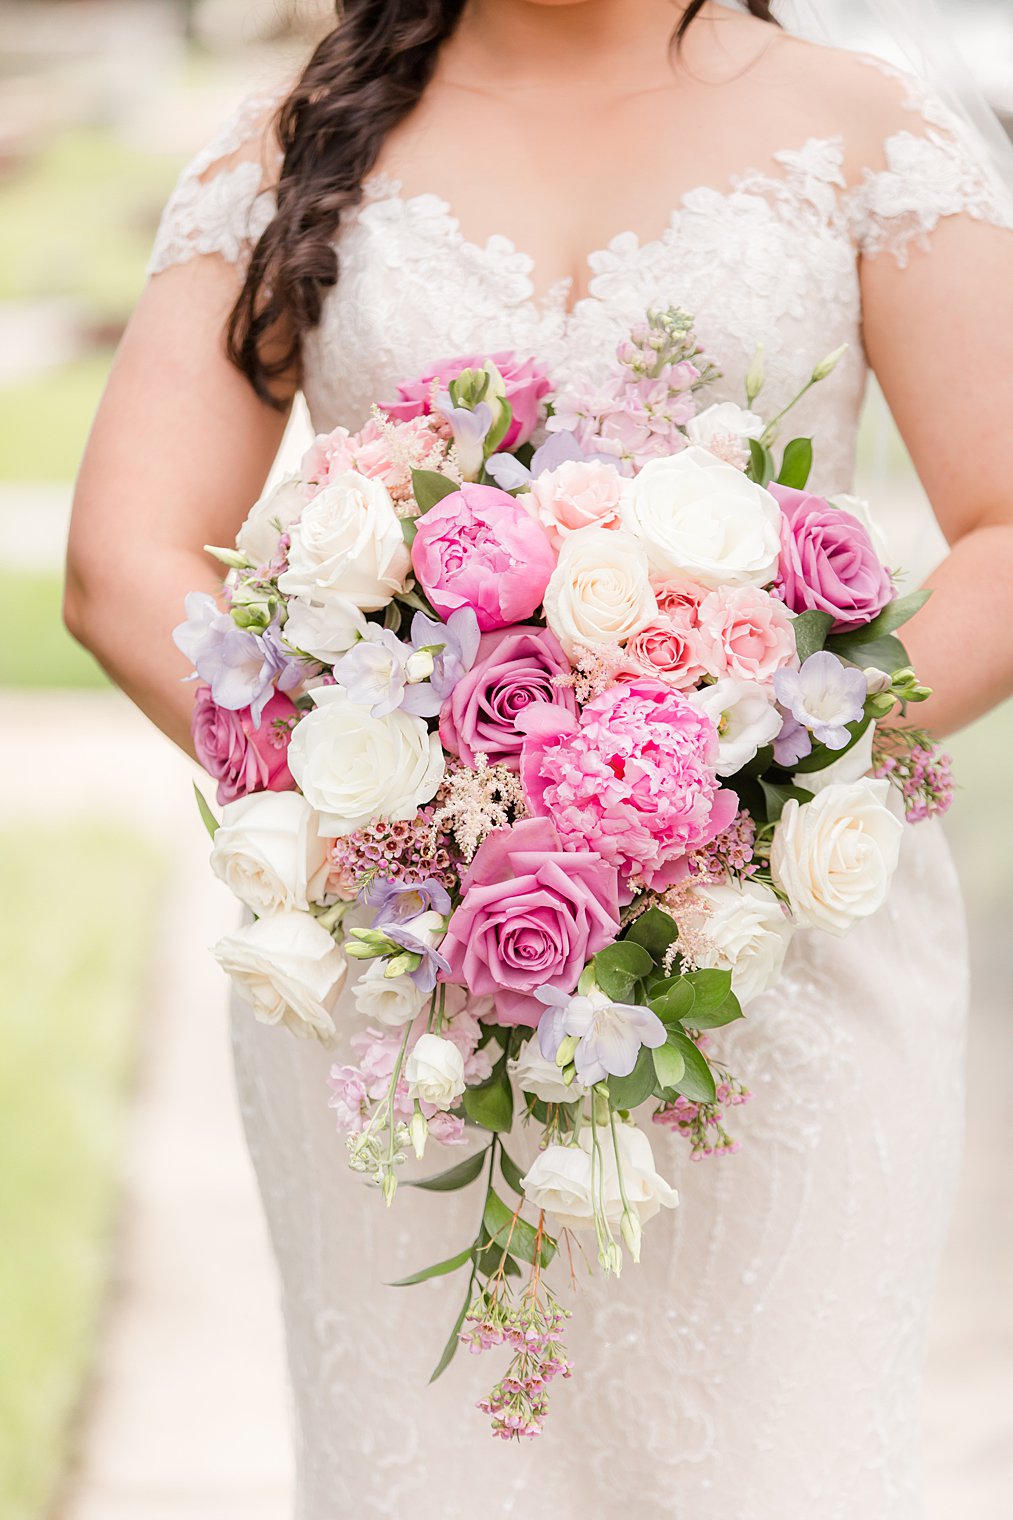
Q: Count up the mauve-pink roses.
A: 5